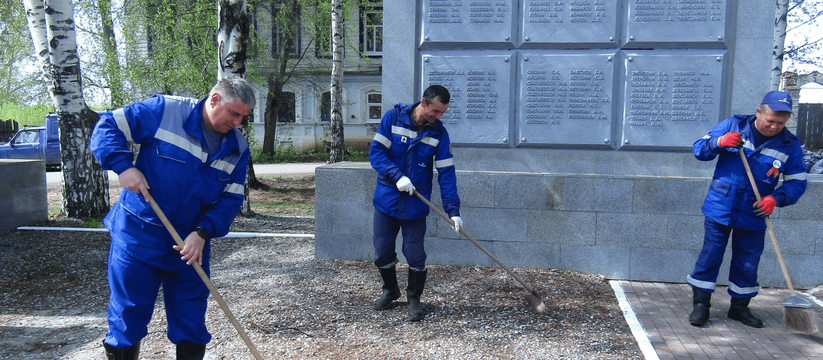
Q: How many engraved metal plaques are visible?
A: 6